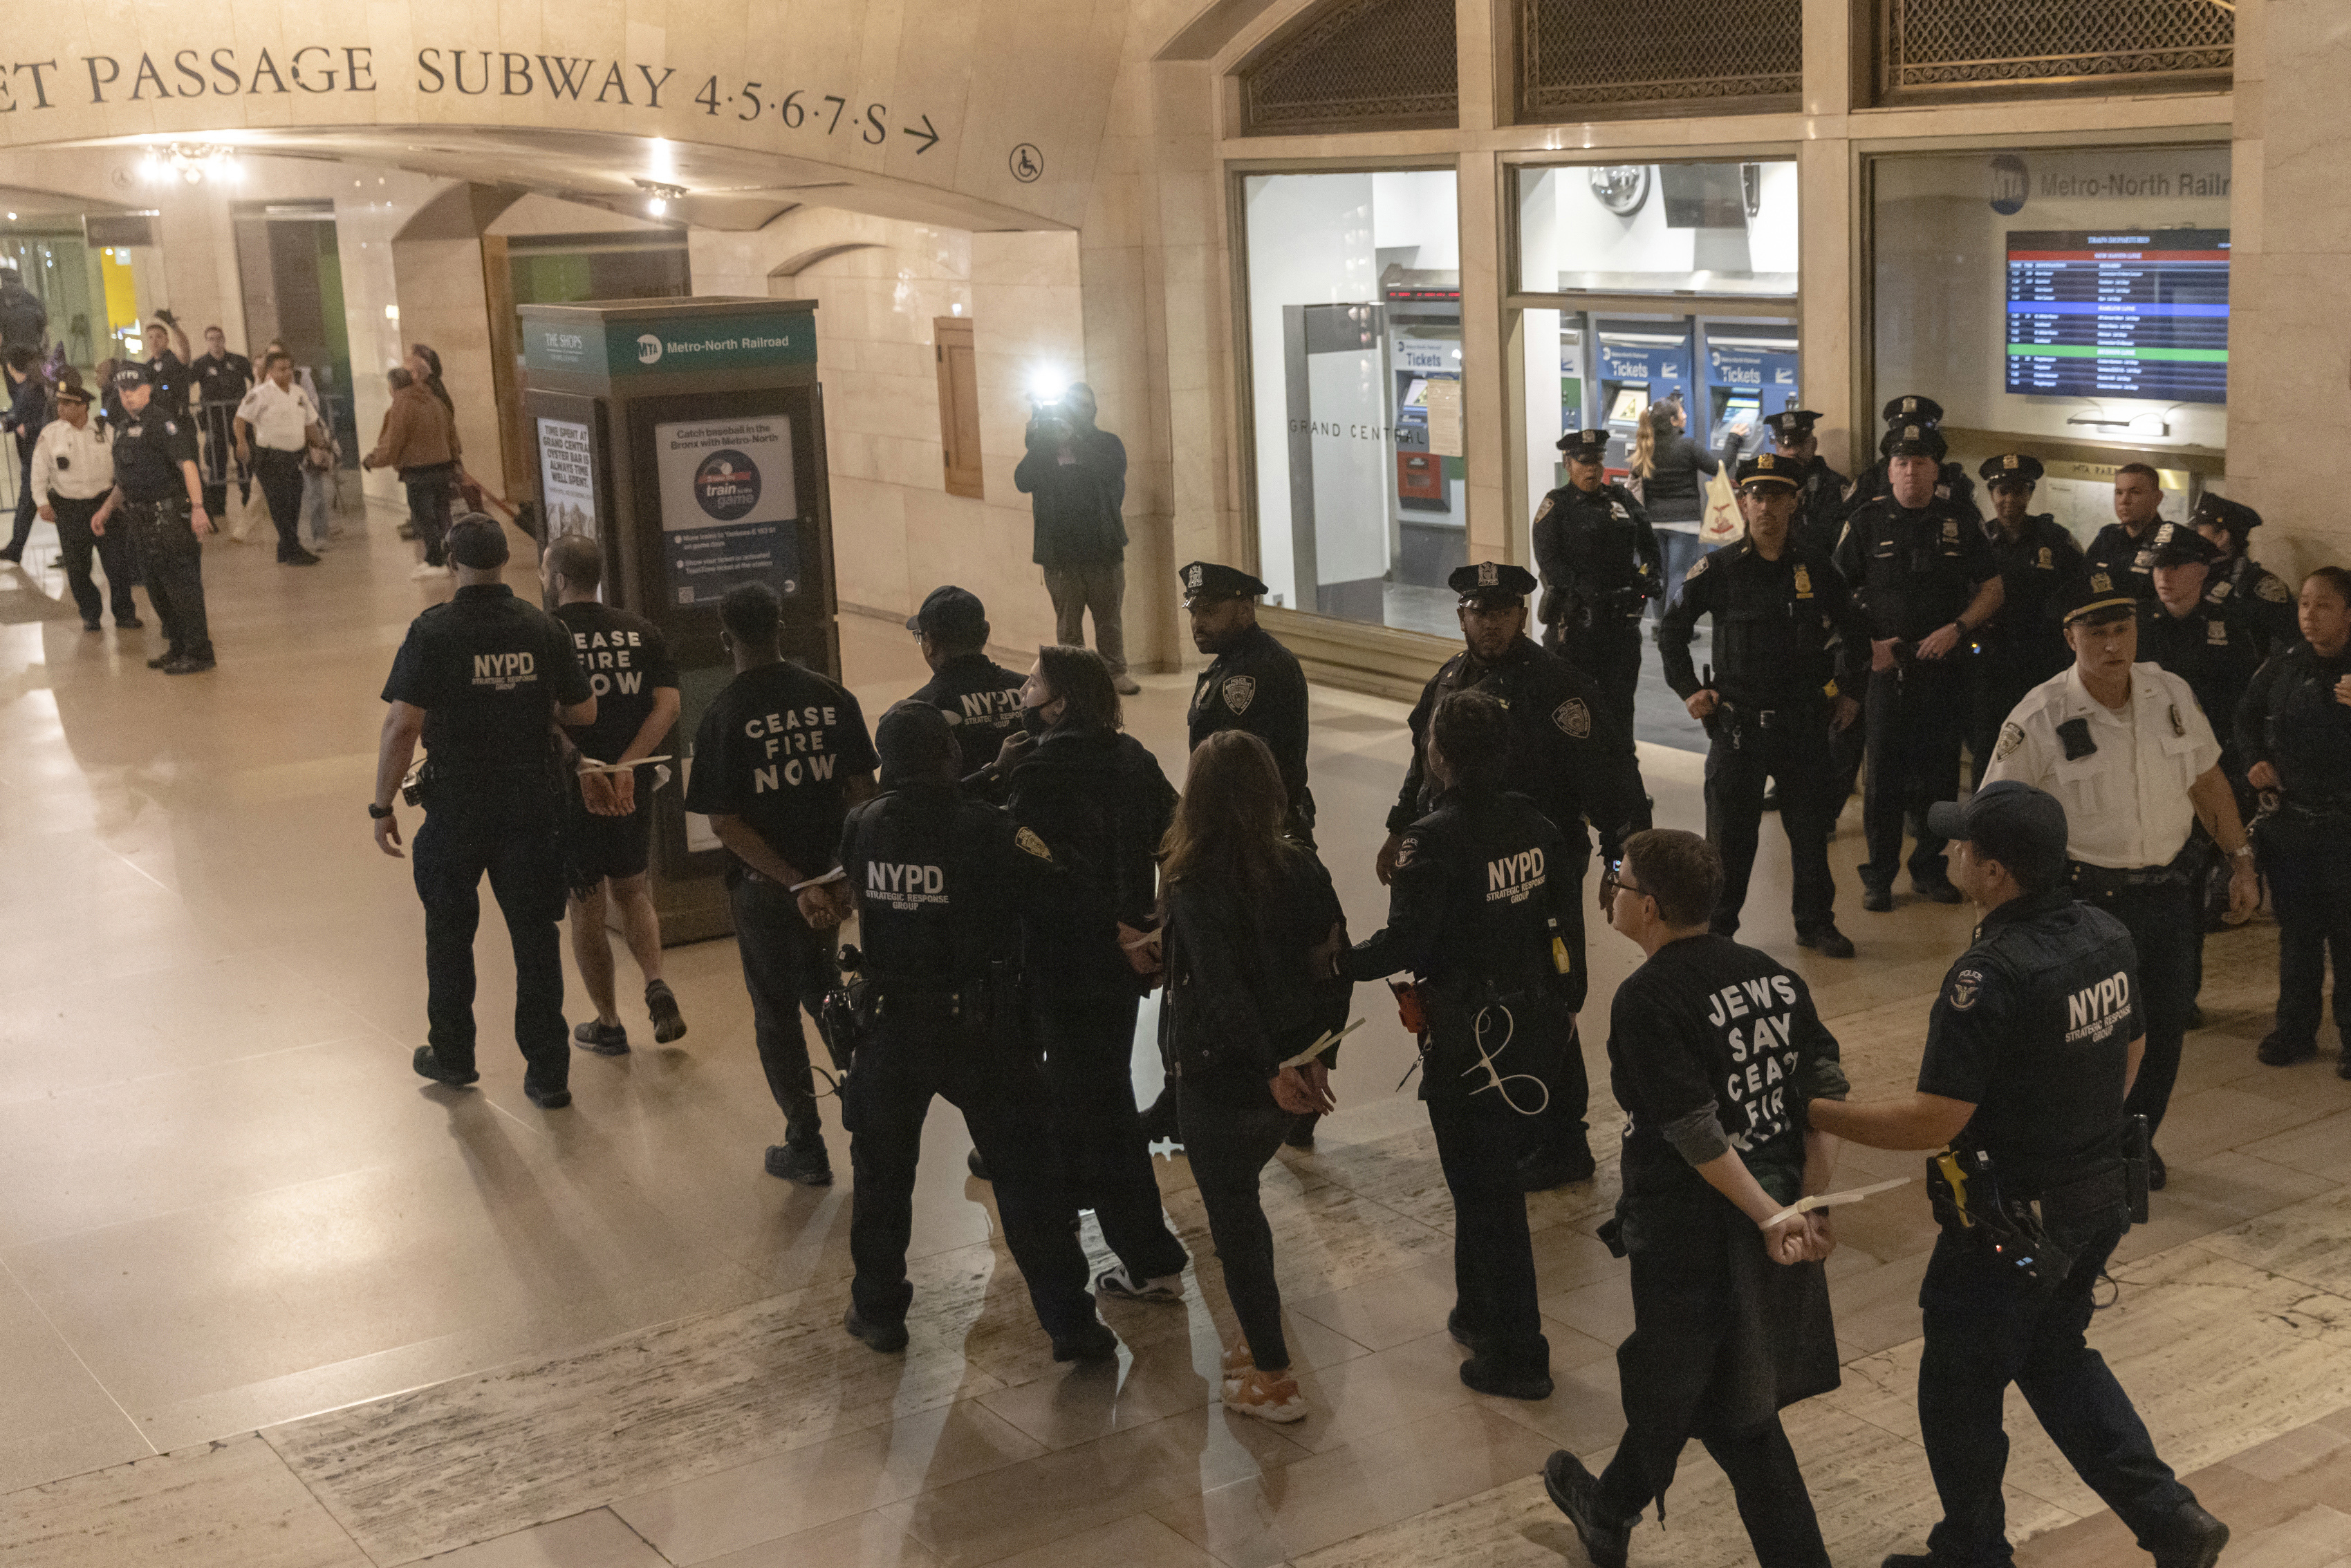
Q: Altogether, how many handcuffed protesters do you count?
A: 5